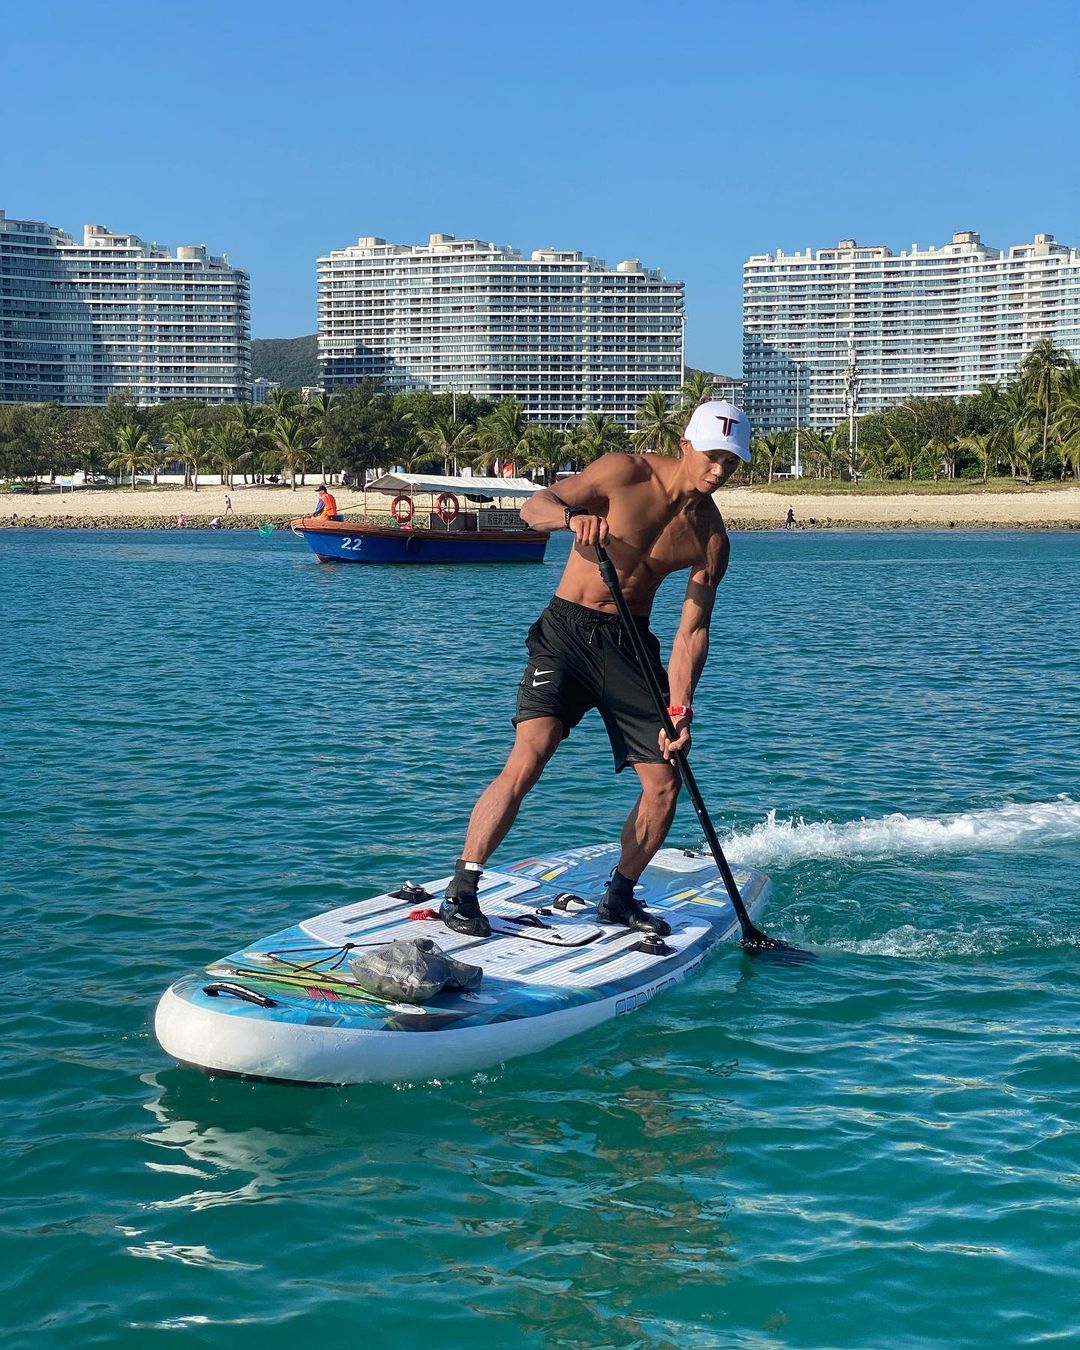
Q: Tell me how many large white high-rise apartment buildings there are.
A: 3